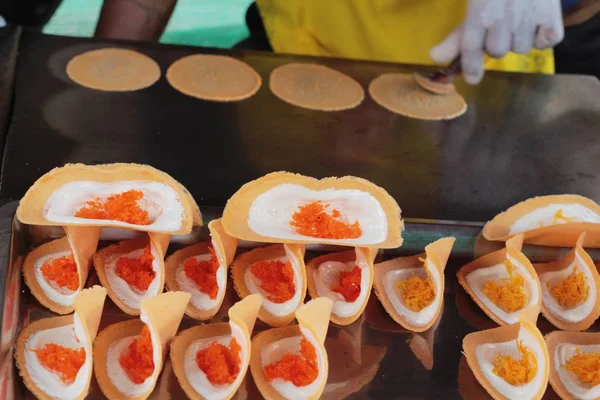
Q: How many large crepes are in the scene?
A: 3